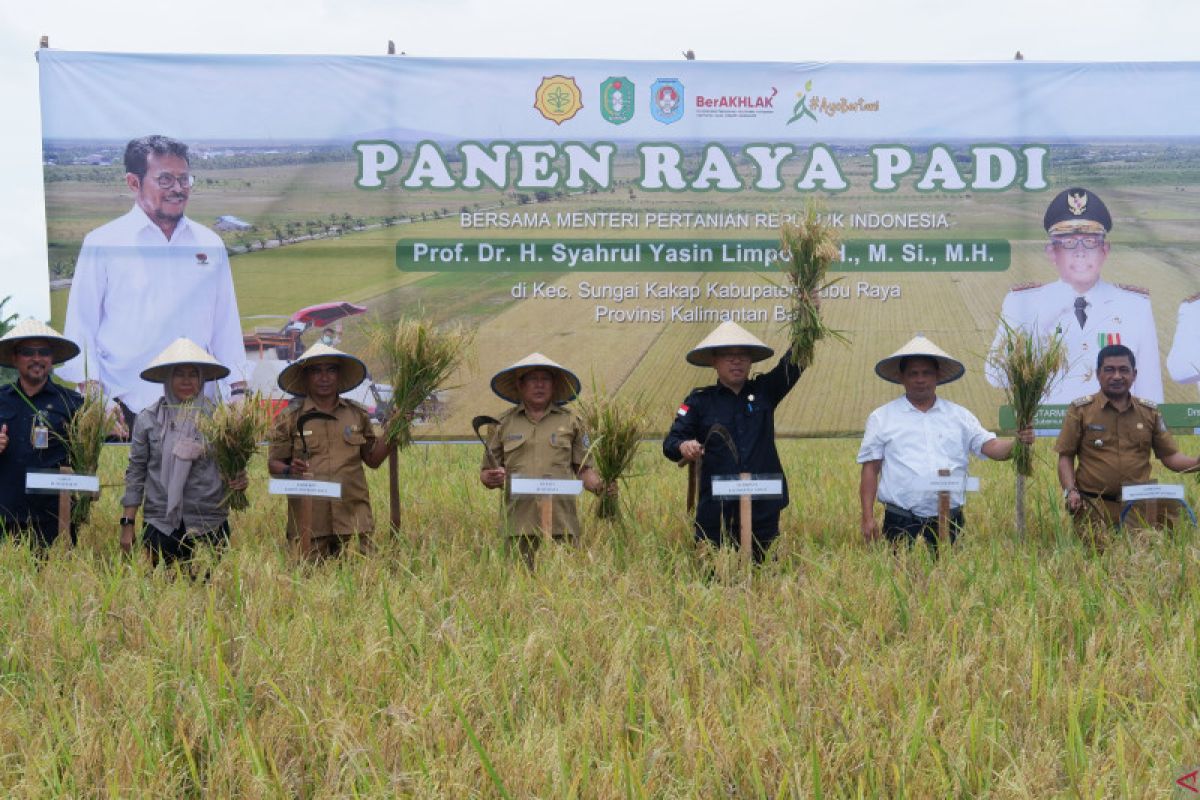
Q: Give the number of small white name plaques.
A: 6